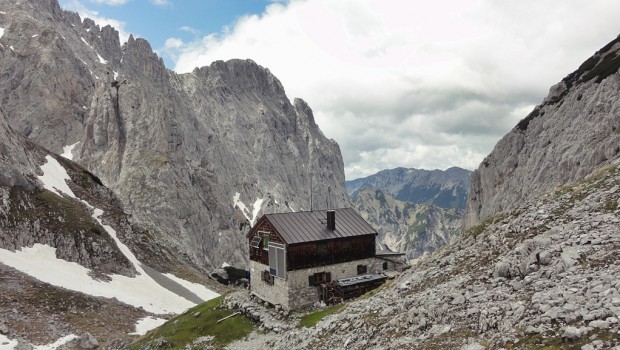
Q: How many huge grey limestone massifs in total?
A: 2